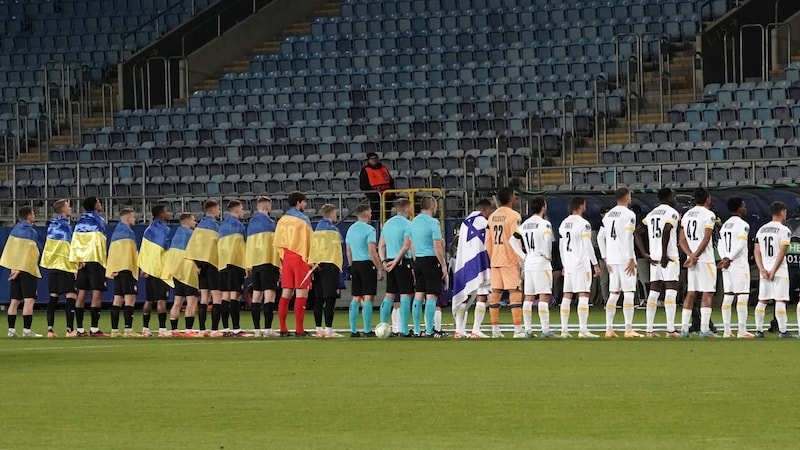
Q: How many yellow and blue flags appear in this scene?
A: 11